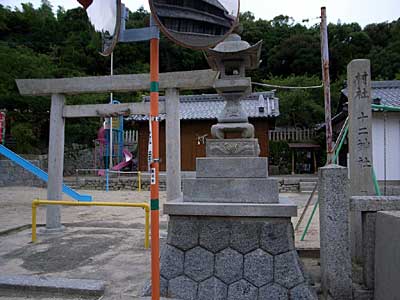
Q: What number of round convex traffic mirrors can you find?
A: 2